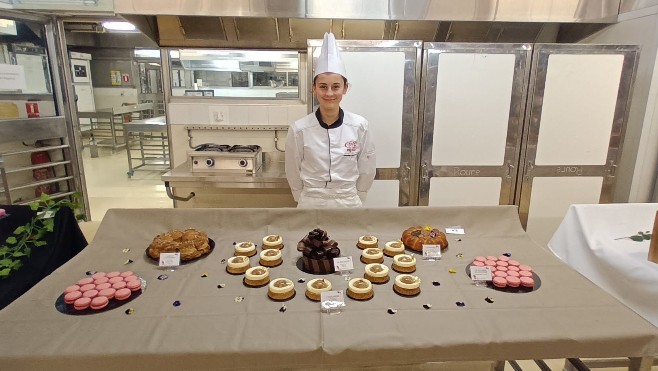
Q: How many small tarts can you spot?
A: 14